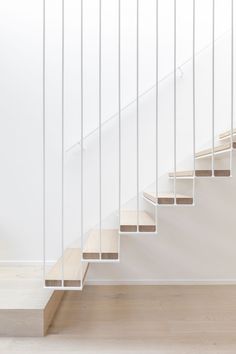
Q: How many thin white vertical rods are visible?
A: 11